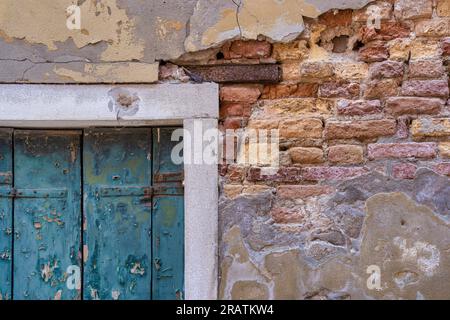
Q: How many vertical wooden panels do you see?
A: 4